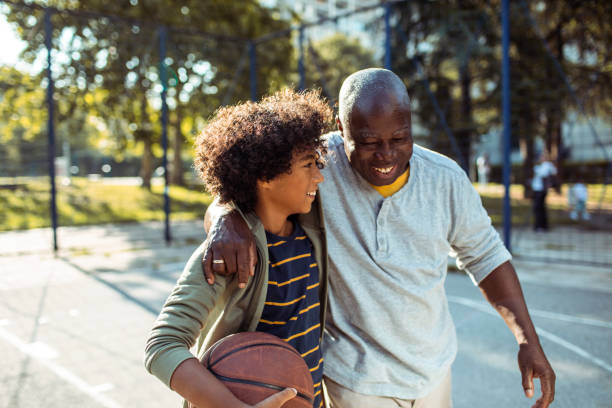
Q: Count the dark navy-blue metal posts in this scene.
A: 6